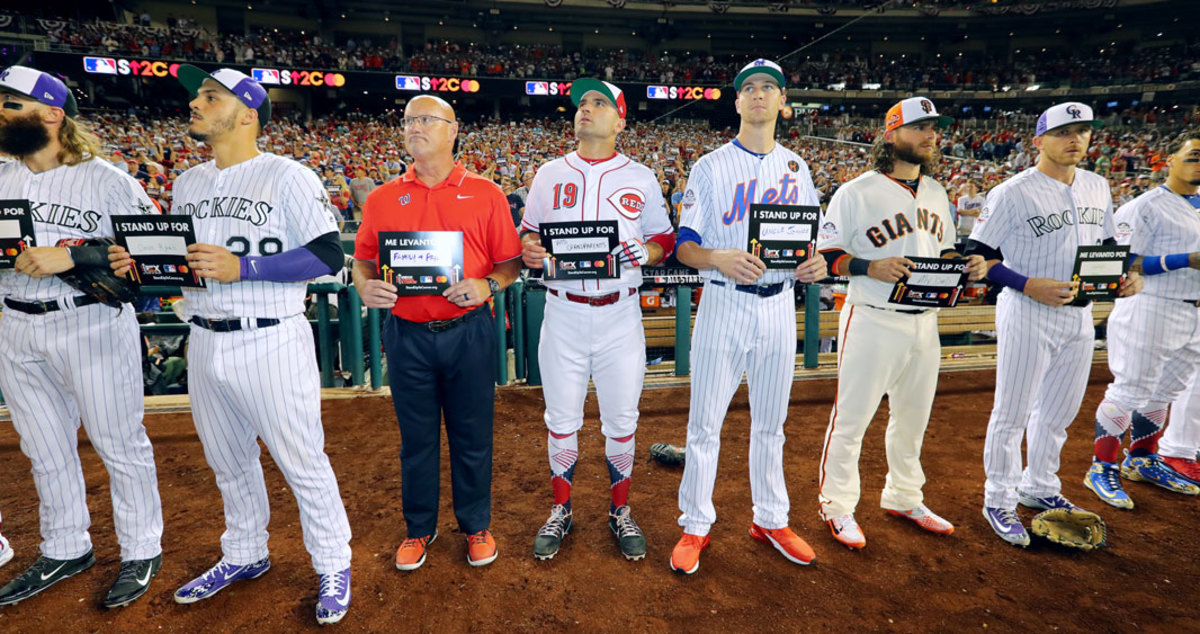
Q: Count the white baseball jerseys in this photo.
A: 7